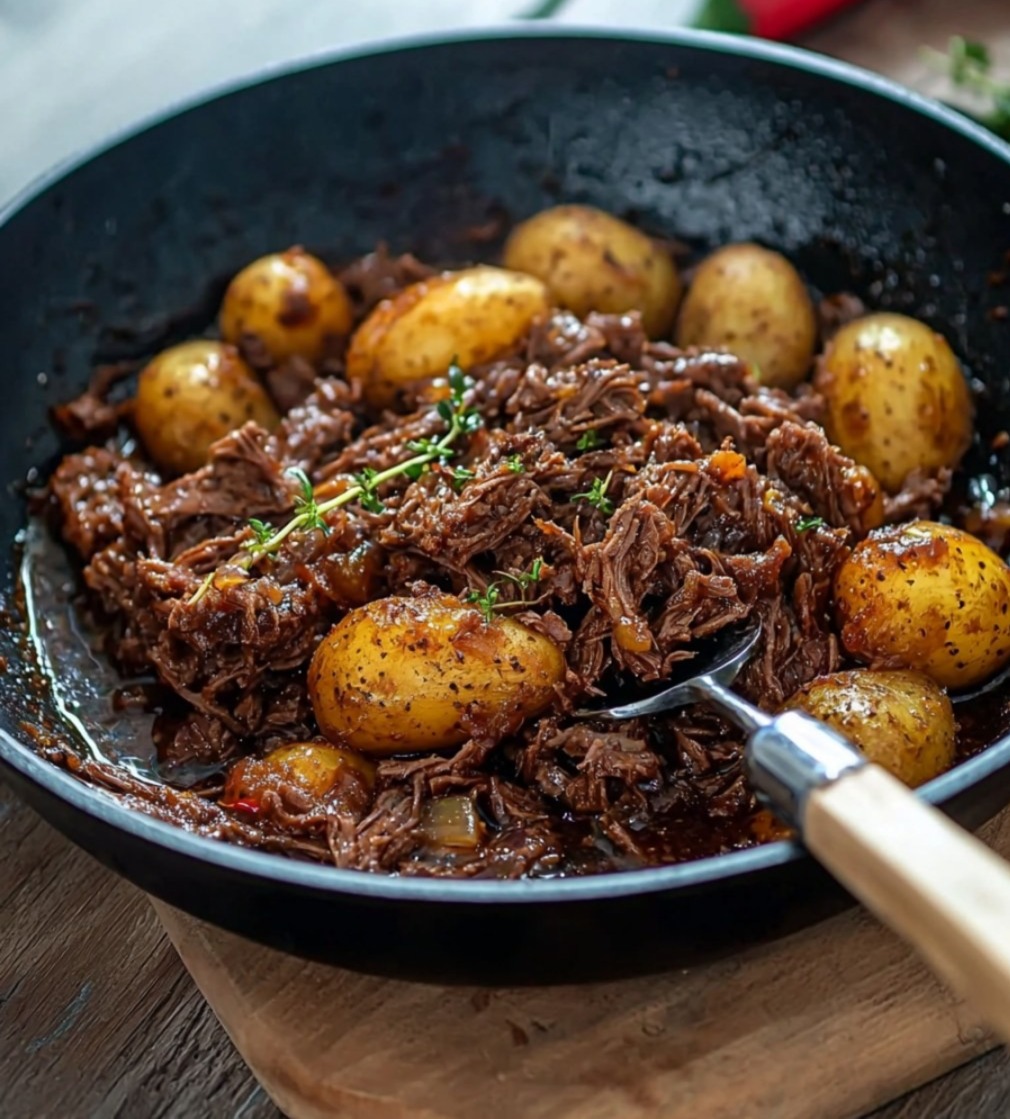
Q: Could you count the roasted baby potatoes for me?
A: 10